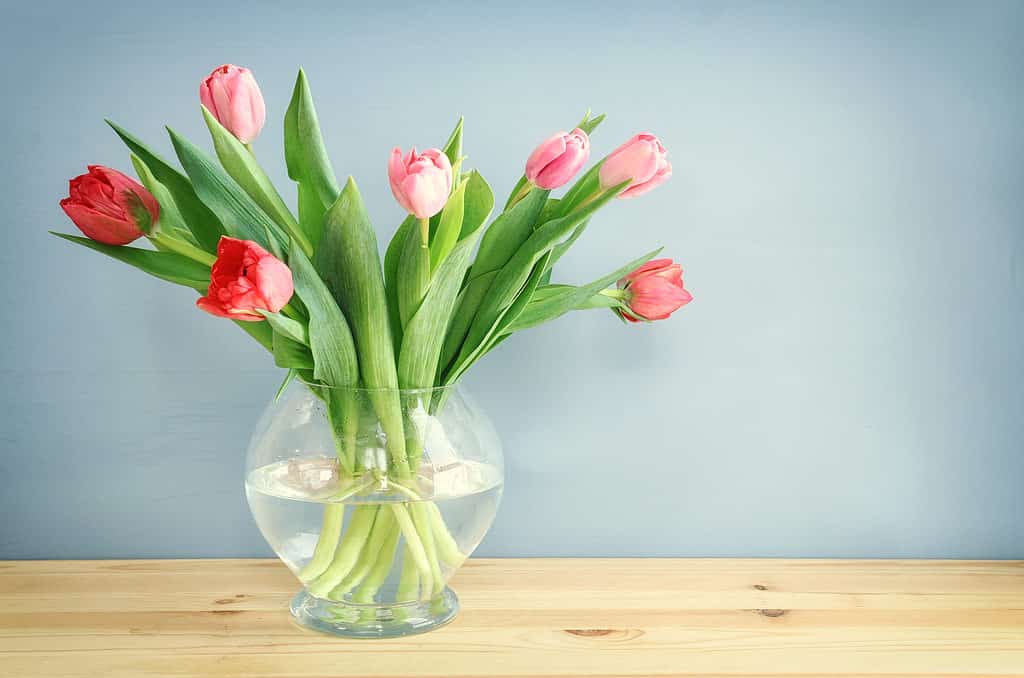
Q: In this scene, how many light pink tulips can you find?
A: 4